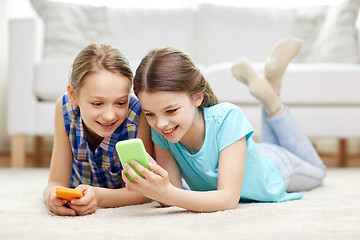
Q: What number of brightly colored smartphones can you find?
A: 2